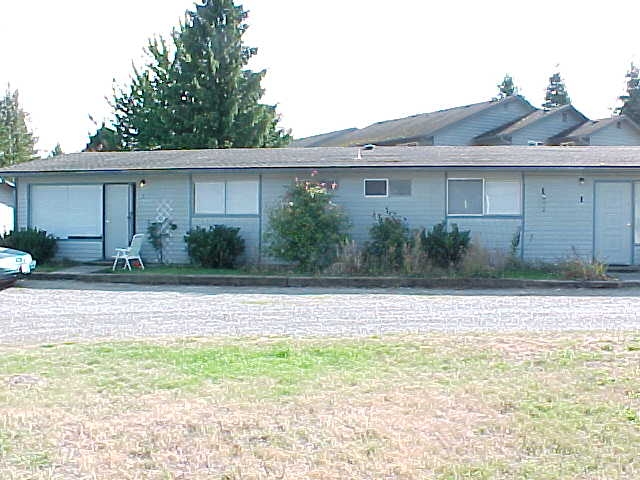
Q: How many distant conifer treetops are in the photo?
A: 3